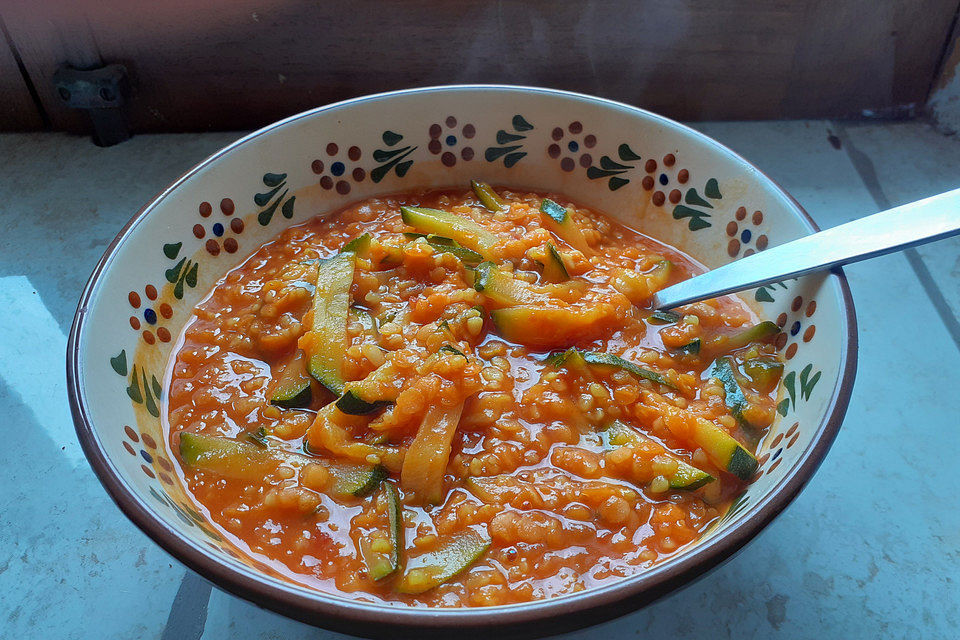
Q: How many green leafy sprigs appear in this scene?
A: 11